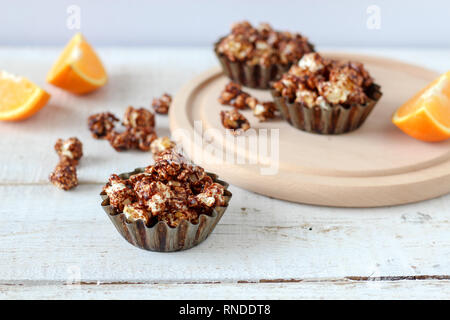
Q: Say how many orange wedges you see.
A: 3